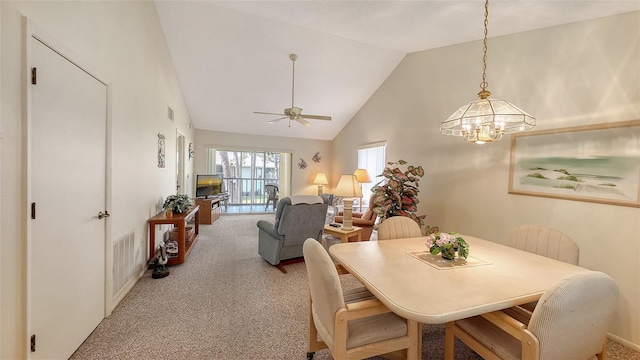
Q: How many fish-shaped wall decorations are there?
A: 2